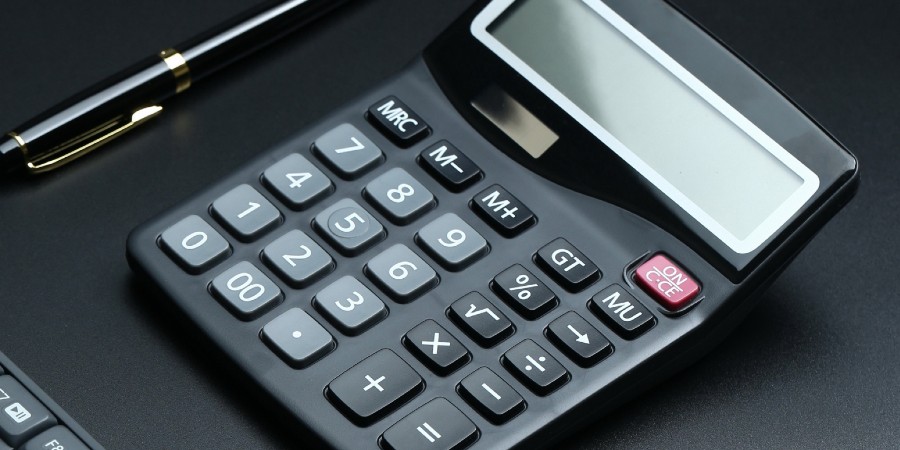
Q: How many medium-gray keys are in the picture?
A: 12